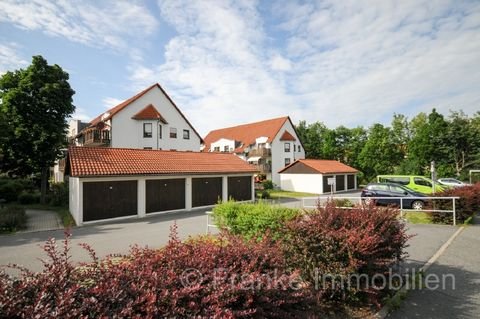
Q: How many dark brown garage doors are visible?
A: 7